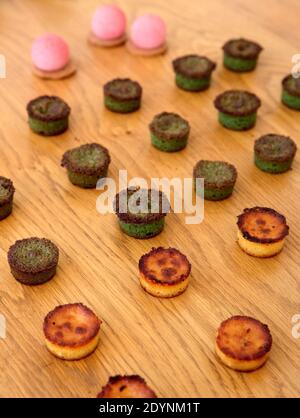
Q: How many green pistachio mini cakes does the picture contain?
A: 13